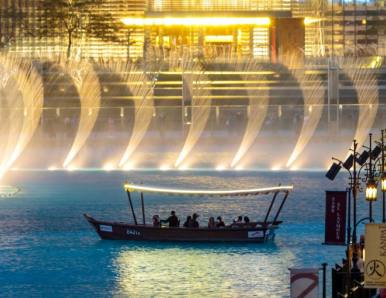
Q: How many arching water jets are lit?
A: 7